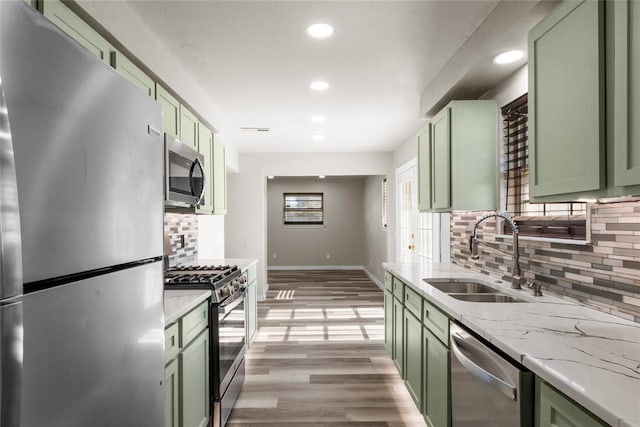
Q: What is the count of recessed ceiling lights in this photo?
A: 7